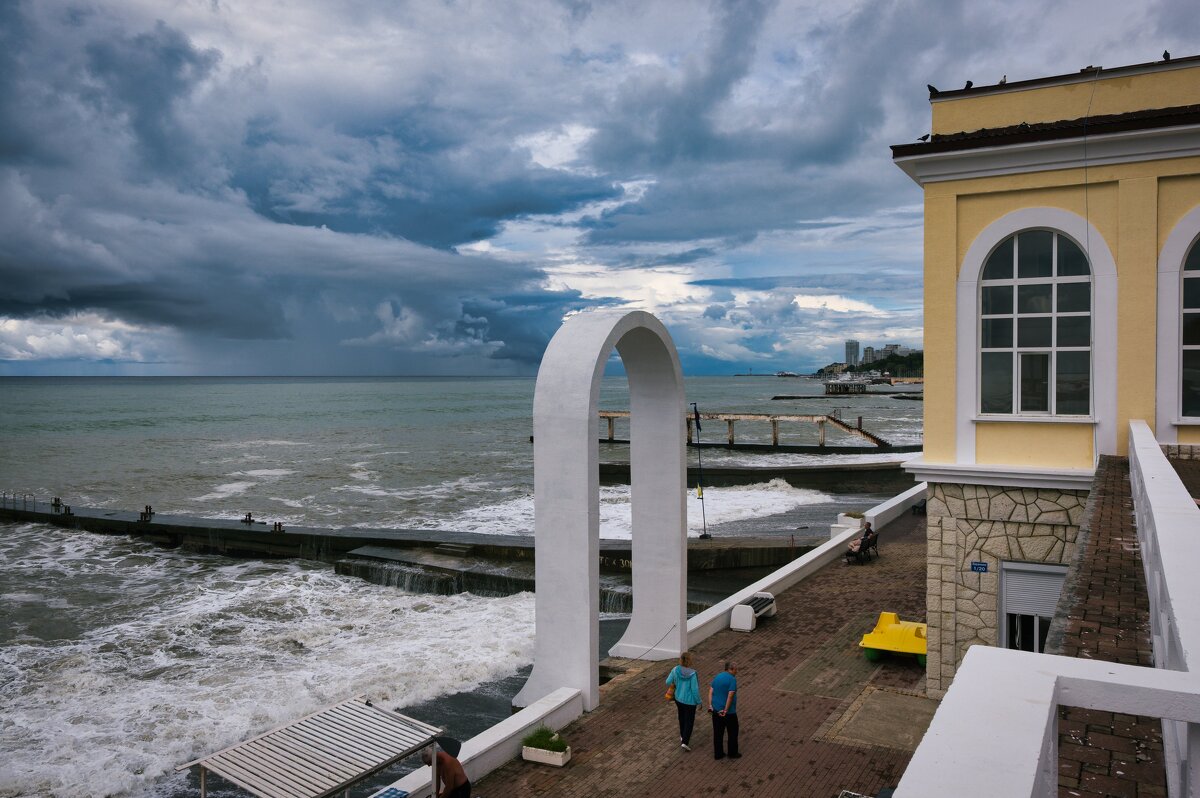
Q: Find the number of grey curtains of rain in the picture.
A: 1